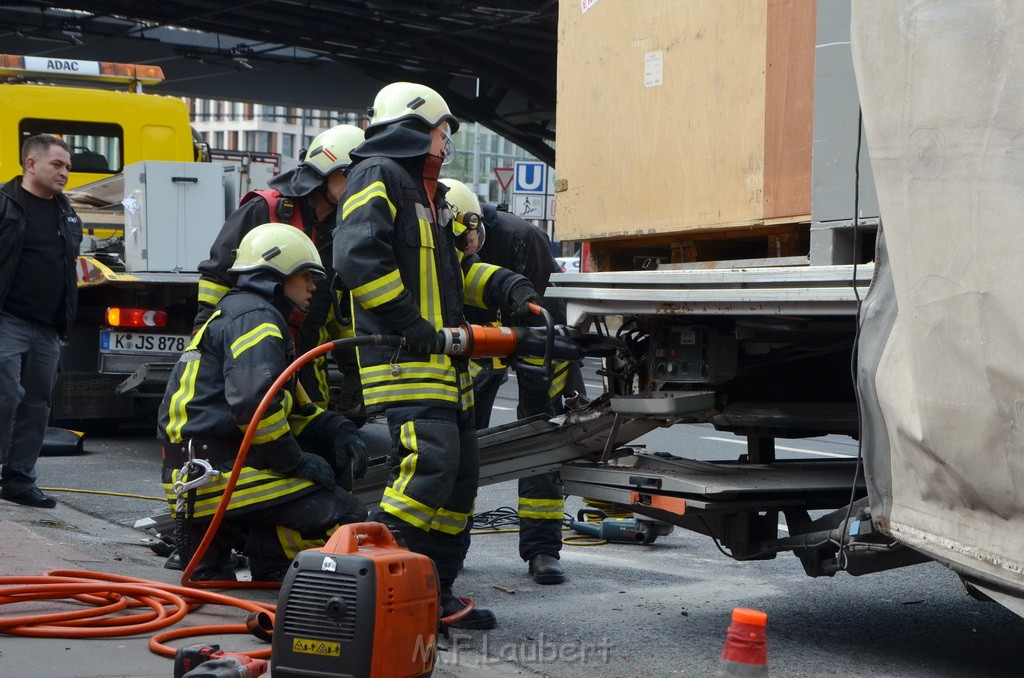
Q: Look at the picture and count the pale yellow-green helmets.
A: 4